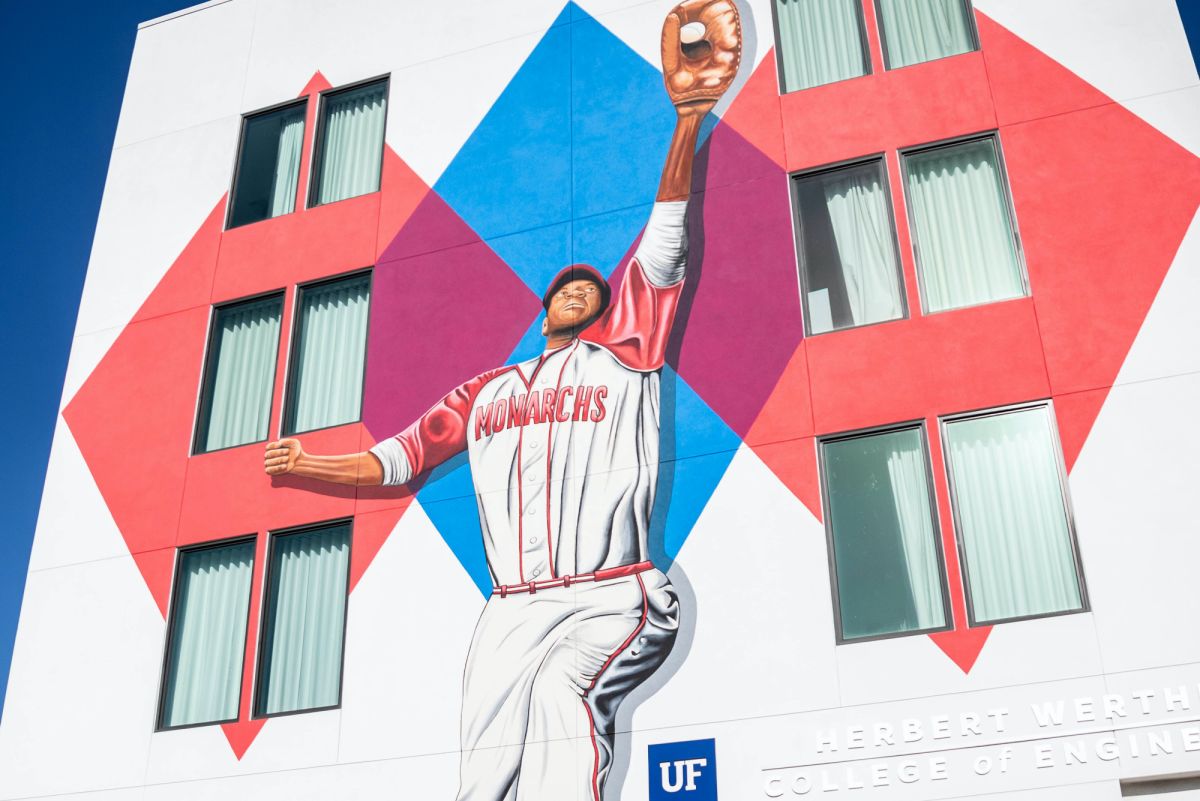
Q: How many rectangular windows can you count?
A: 12